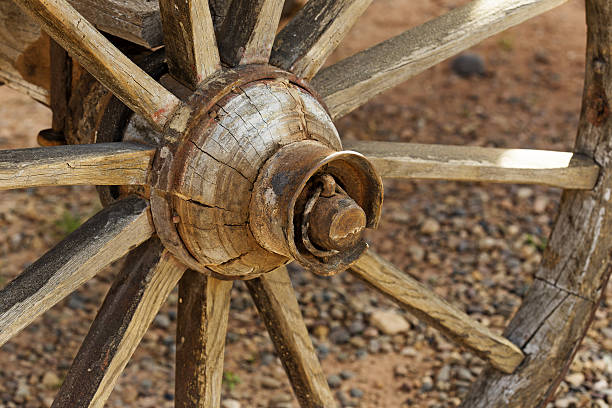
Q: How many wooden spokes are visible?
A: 12